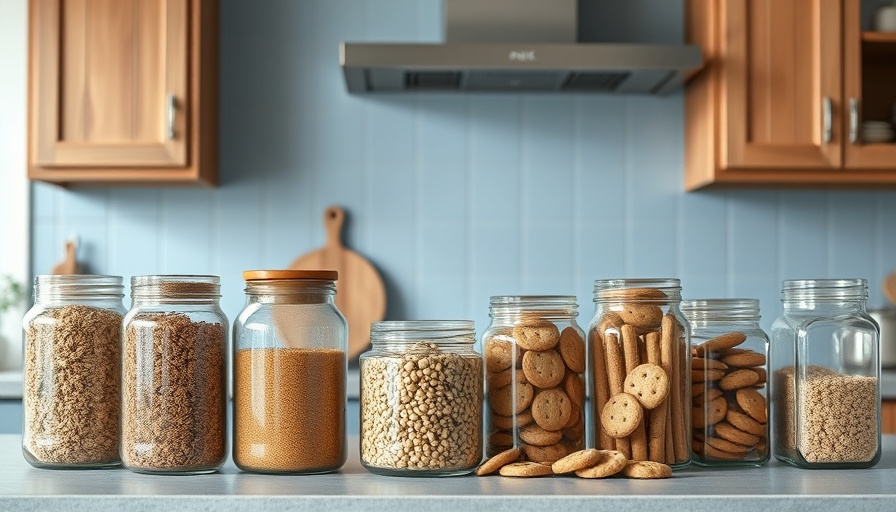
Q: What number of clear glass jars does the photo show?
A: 8